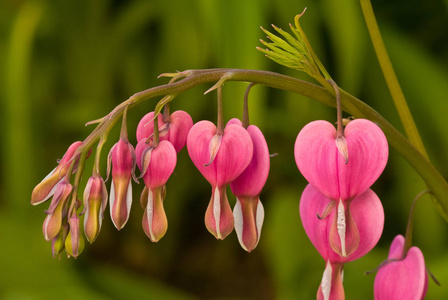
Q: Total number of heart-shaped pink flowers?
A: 7